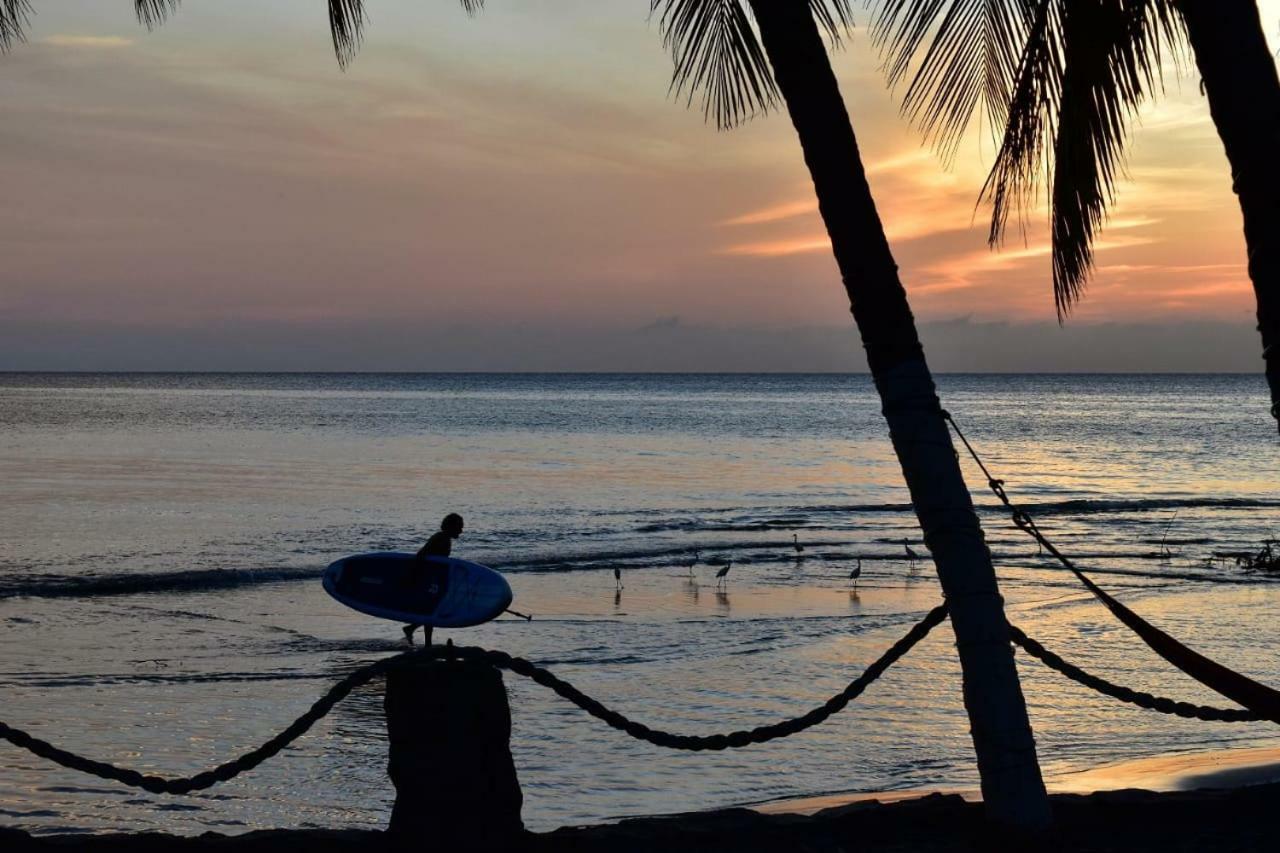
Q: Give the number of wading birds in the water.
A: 6